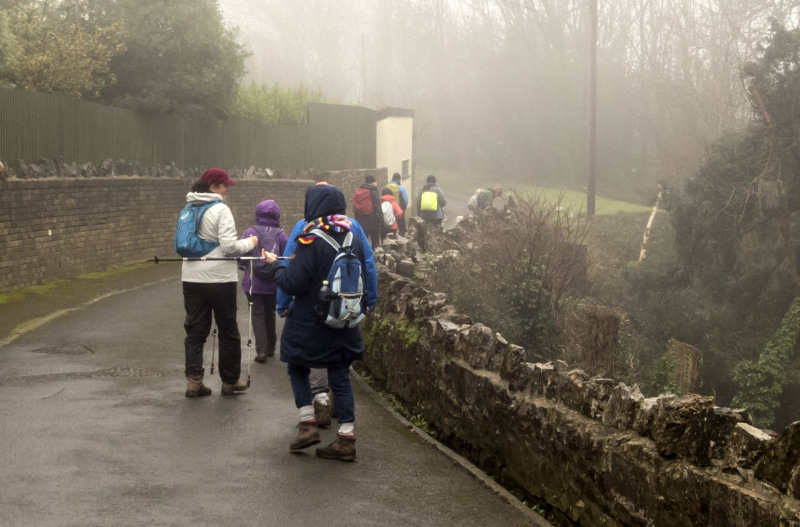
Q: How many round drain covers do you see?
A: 2